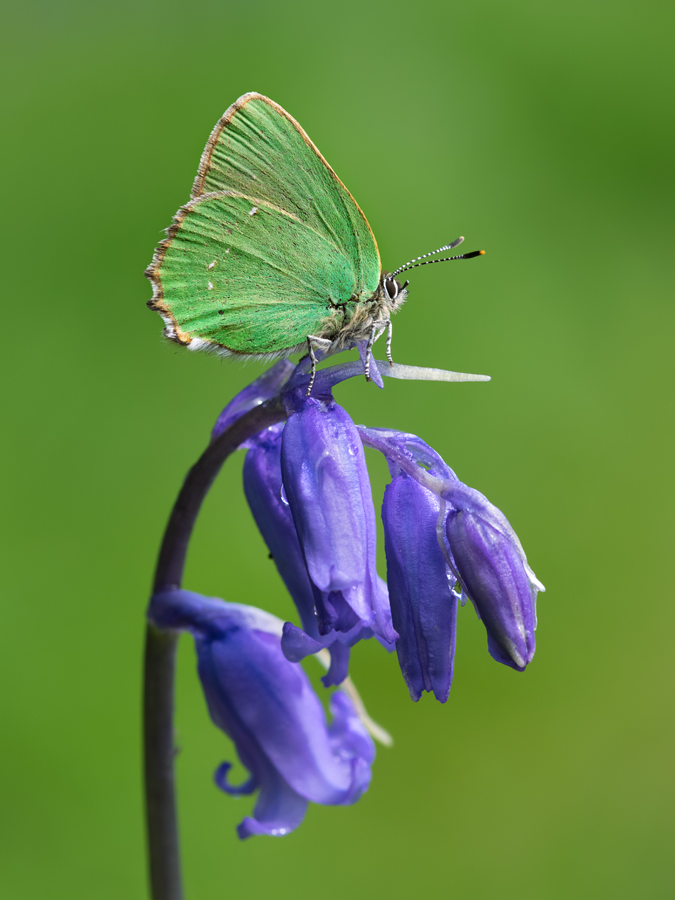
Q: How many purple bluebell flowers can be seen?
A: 5